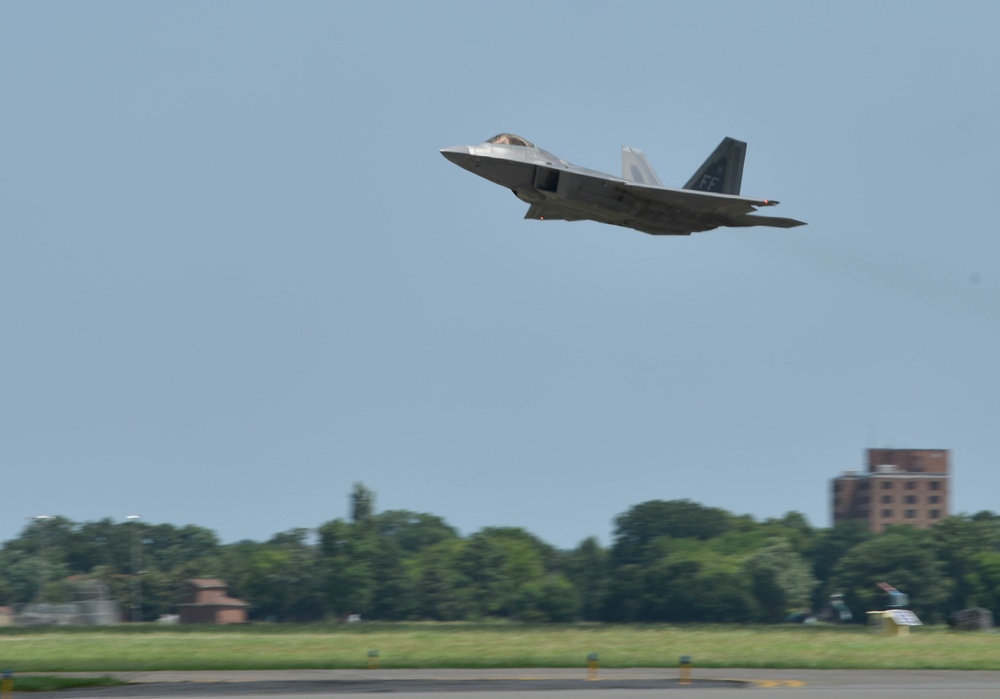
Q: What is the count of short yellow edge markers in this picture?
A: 4